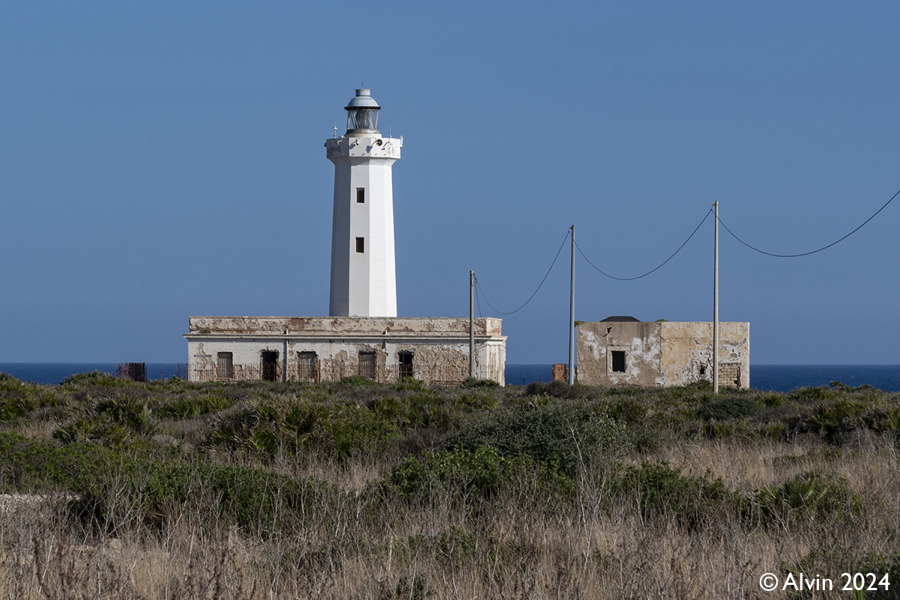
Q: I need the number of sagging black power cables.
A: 3